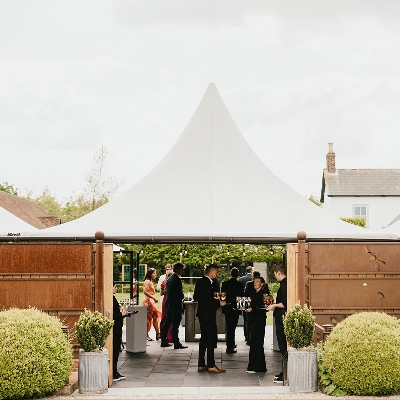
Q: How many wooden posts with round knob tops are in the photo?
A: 2